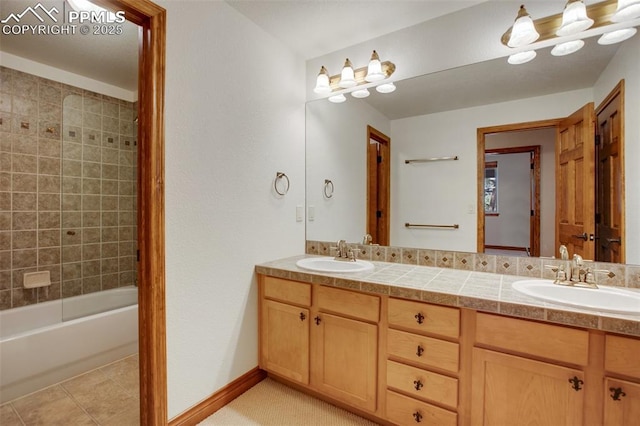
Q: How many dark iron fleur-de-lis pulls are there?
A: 8